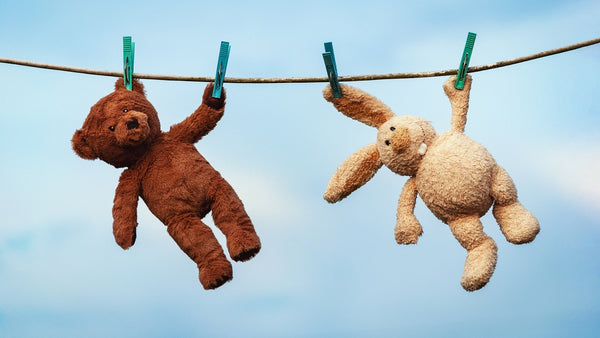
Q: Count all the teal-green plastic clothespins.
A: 4